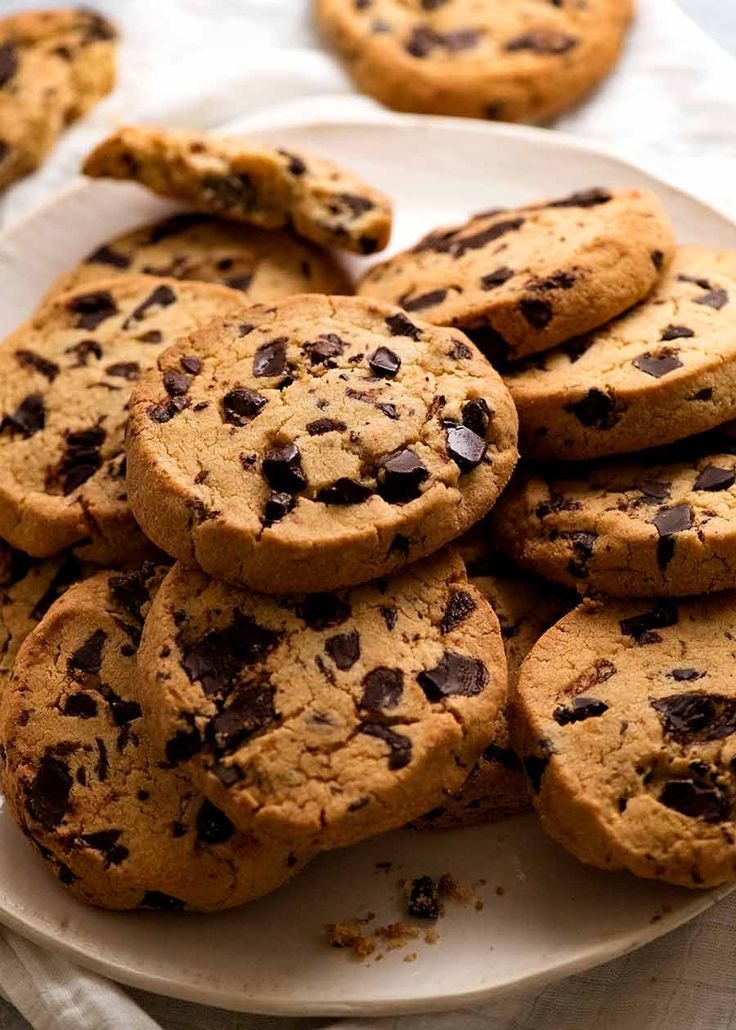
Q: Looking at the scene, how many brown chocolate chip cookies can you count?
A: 14